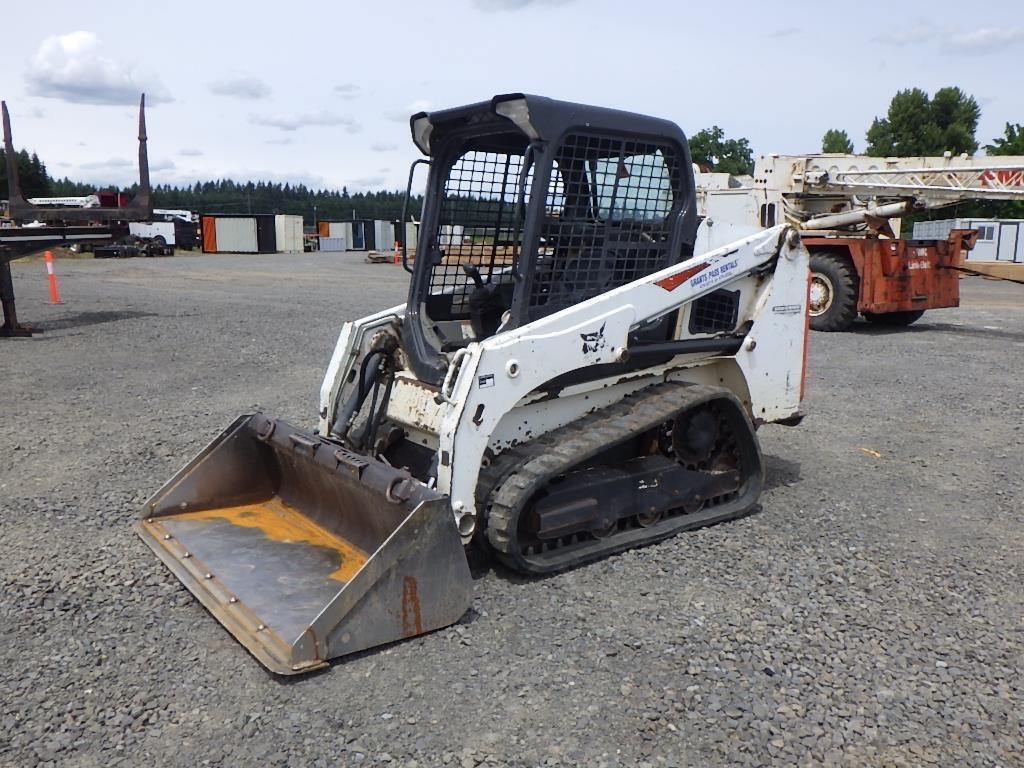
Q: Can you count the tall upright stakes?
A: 2